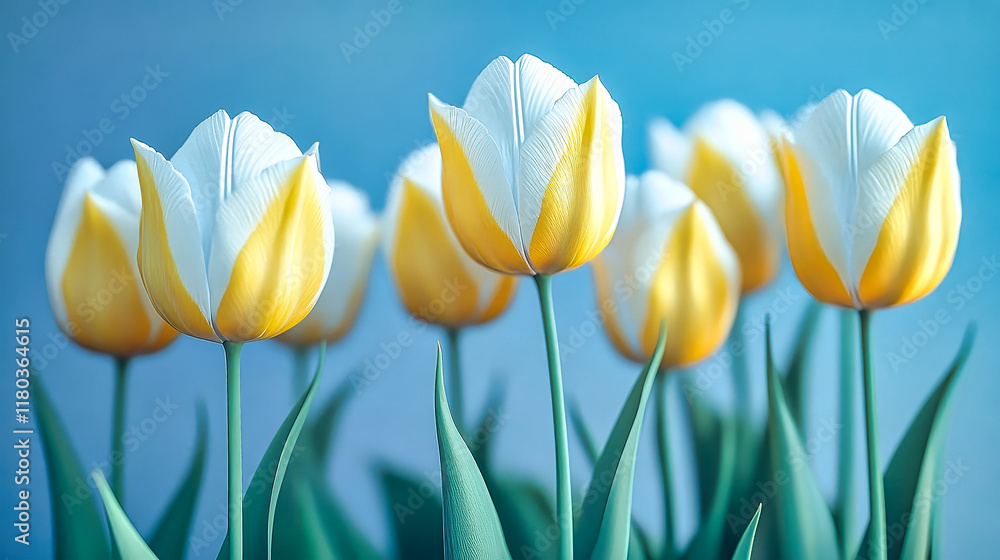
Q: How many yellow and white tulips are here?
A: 8